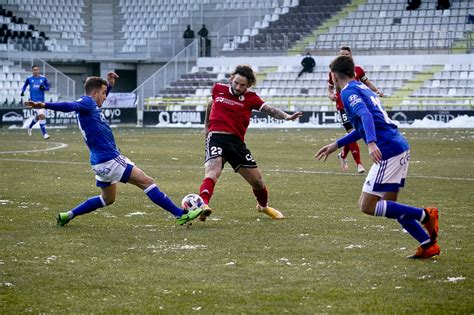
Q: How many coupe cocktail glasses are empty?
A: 0